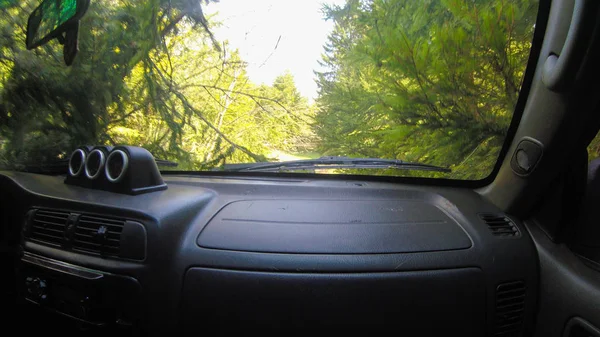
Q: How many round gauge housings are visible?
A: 3